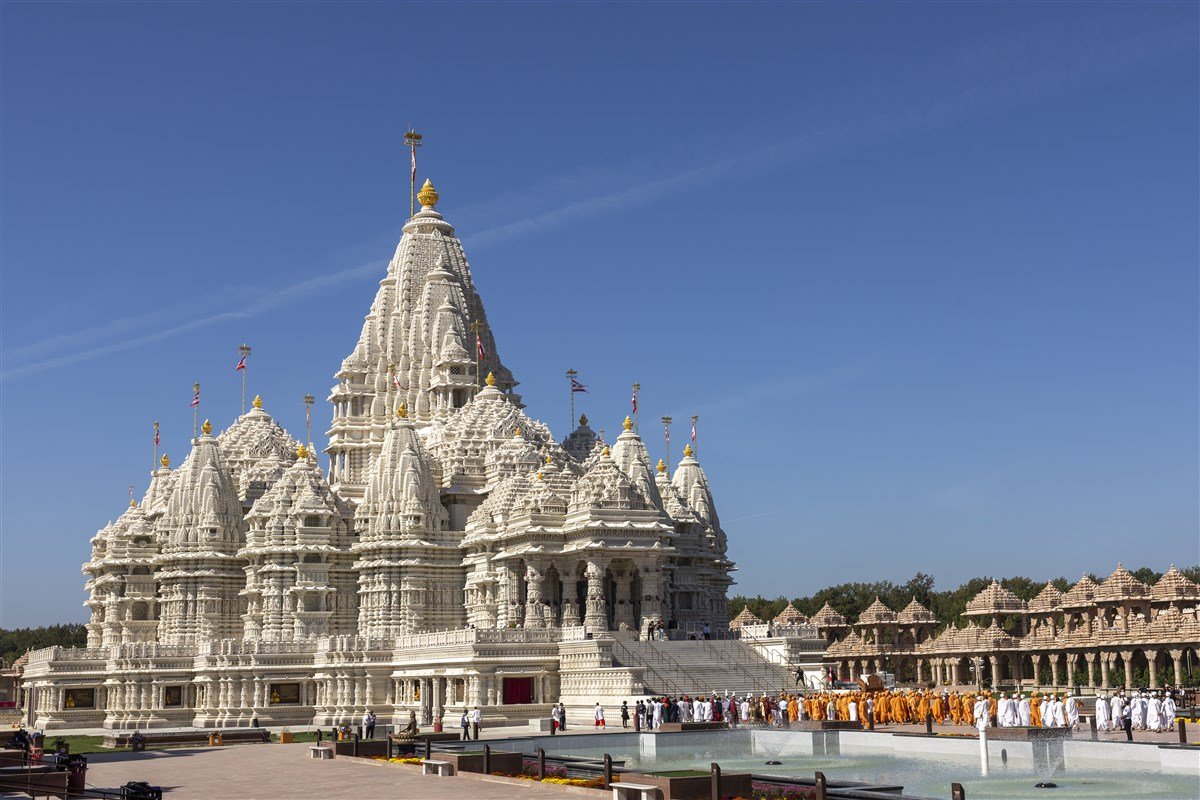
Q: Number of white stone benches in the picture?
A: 3